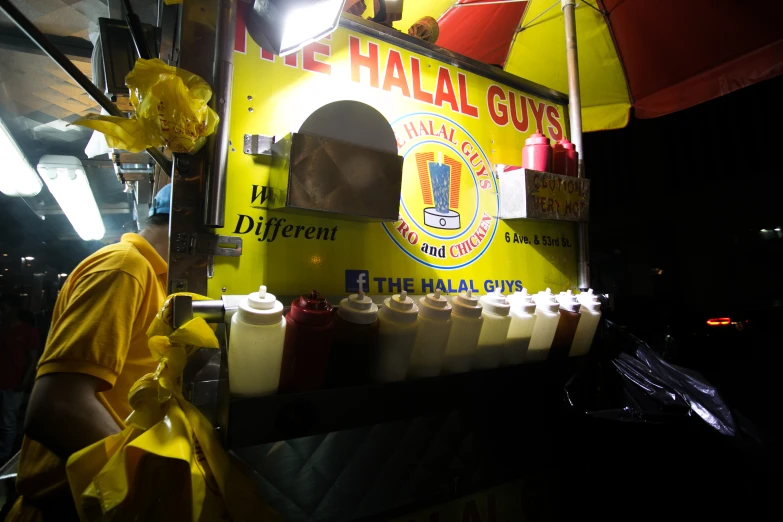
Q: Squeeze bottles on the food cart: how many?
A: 13